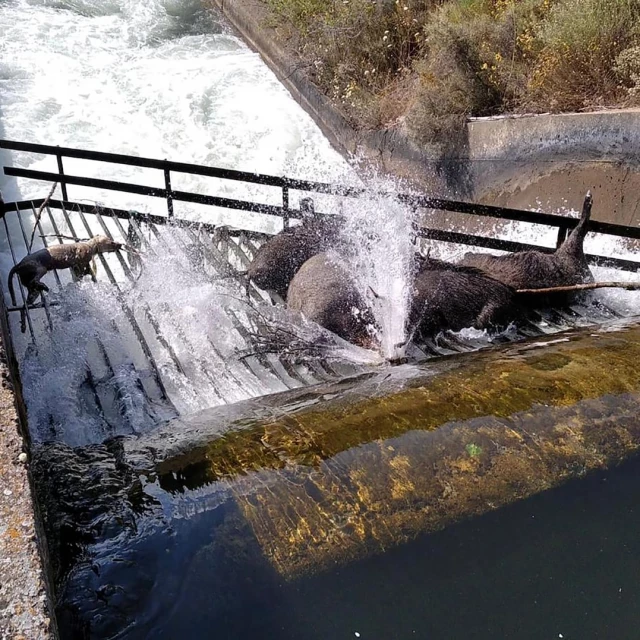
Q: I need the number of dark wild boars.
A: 4